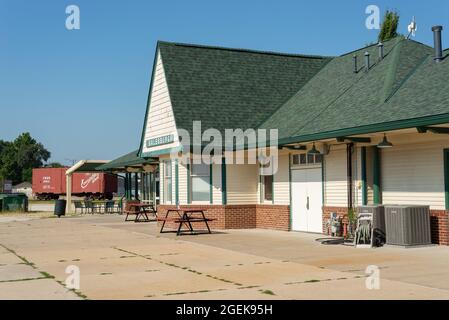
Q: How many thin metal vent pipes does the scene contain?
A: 3